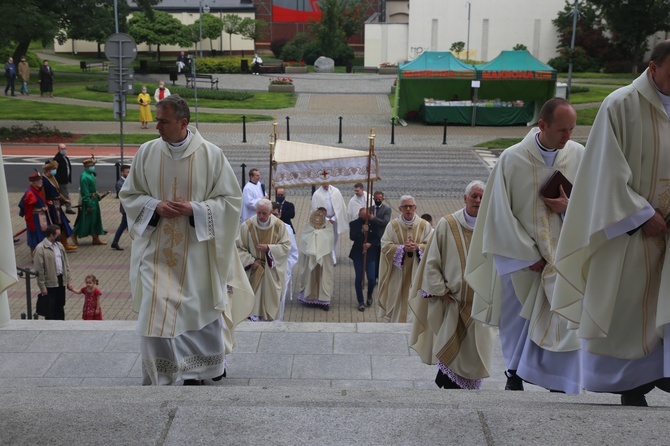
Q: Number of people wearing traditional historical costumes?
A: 3